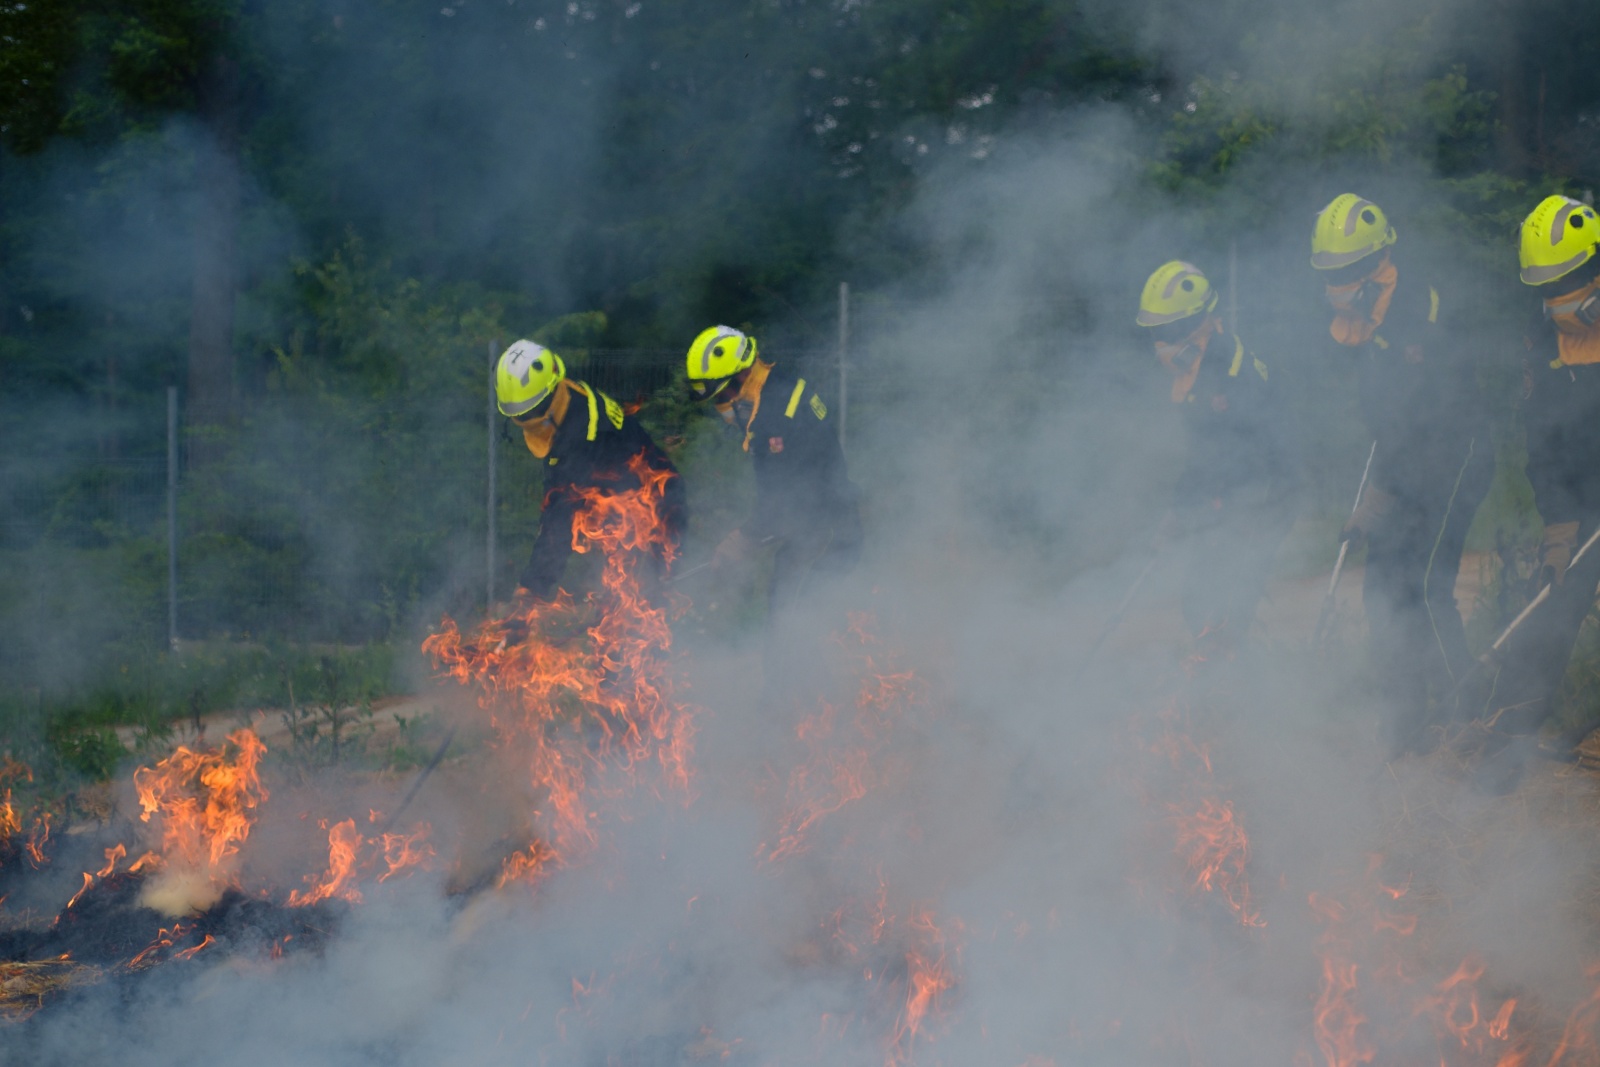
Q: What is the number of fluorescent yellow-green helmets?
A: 5